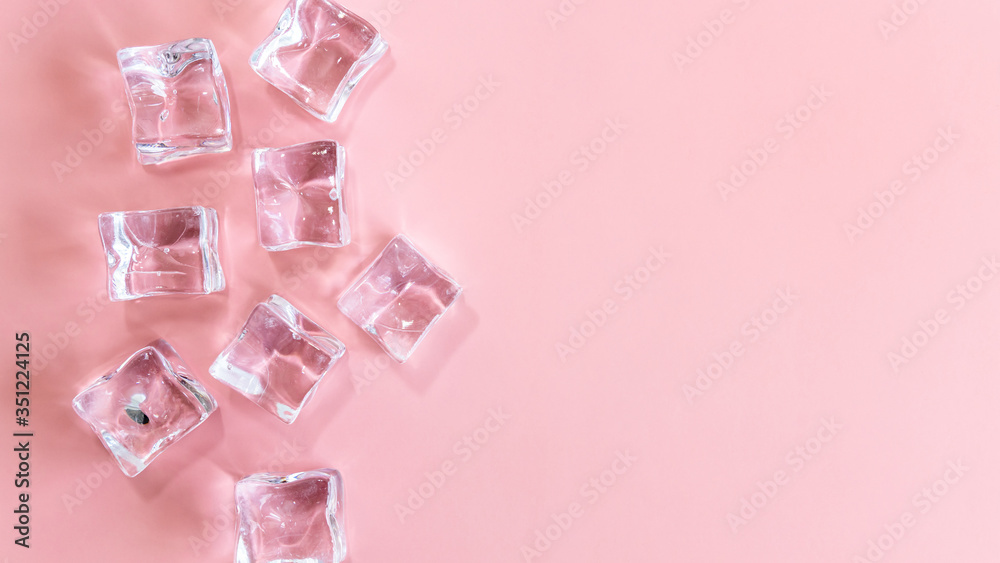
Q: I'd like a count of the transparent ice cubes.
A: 8